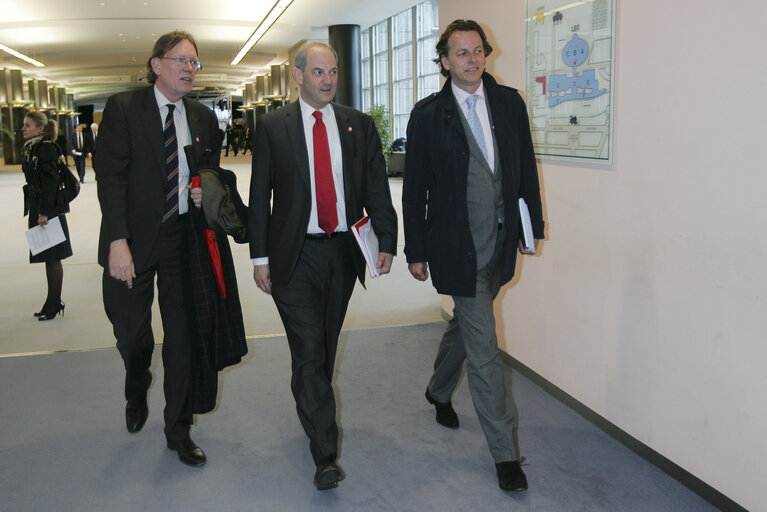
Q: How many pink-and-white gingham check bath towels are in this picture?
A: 0